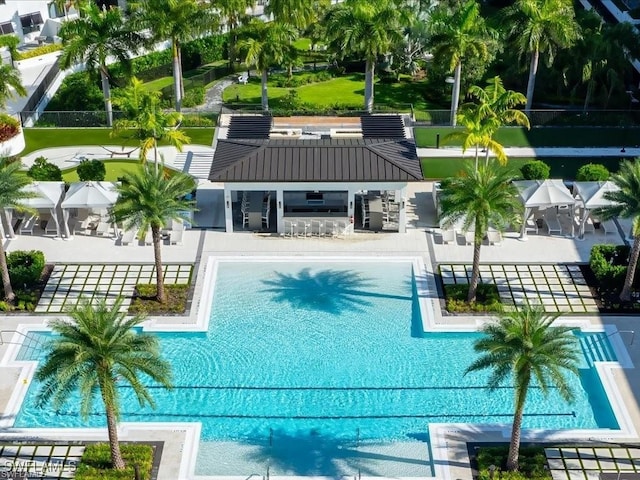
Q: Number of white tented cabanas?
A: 4